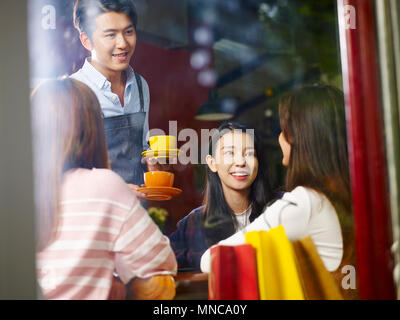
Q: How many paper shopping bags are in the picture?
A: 3